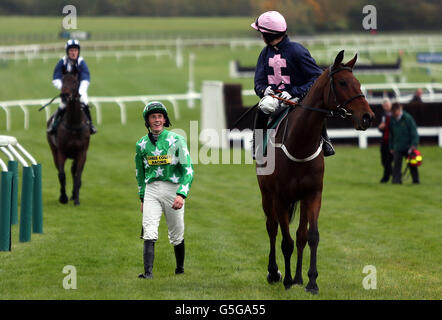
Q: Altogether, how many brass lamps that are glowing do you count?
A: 0